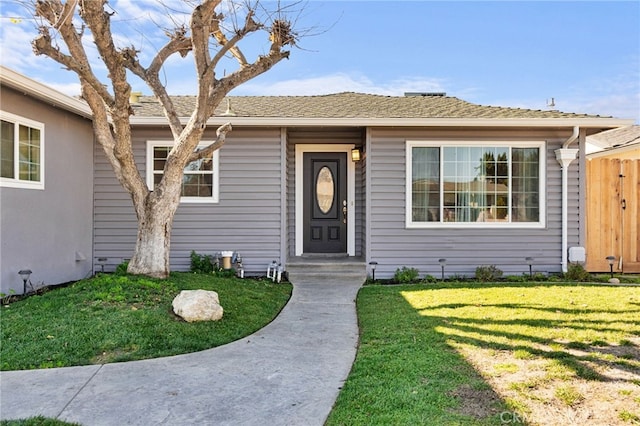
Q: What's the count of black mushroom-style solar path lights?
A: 6